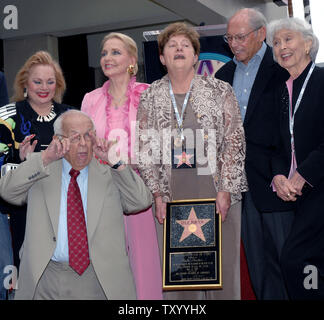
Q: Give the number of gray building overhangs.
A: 1